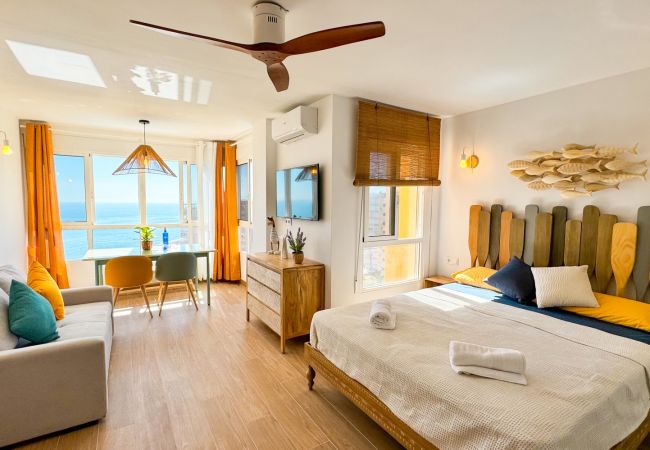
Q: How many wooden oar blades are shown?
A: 13